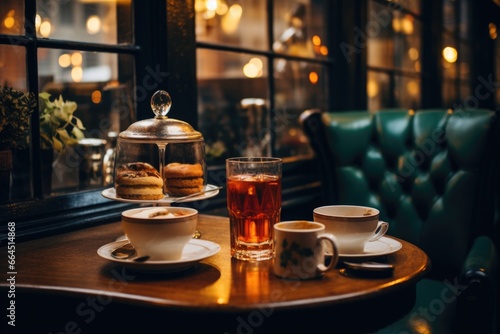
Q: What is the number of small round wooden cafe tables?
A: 1